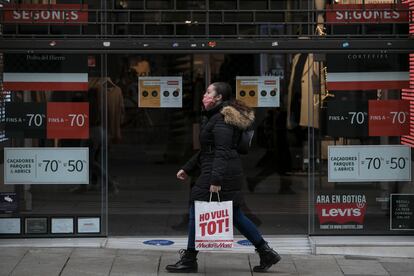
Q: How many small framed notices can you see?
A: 4